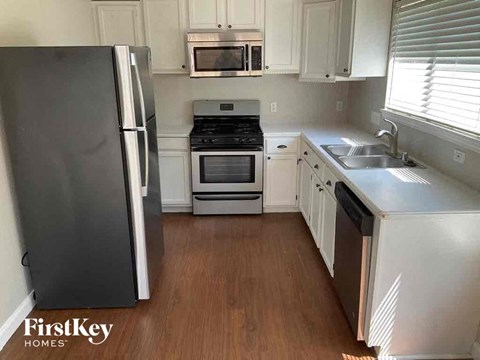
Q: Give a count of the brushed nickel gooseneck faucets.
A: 1